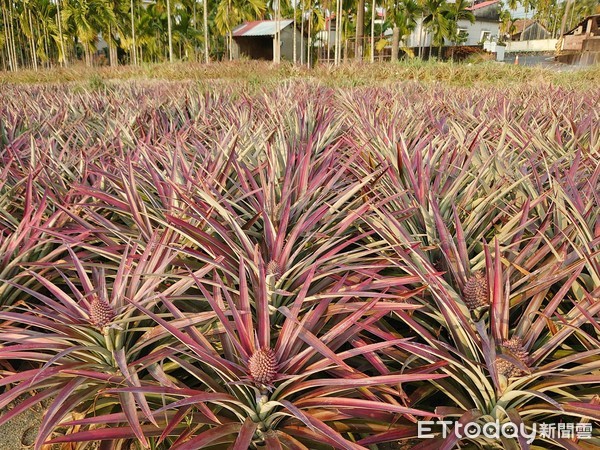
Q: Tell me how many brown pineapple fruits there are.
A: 5